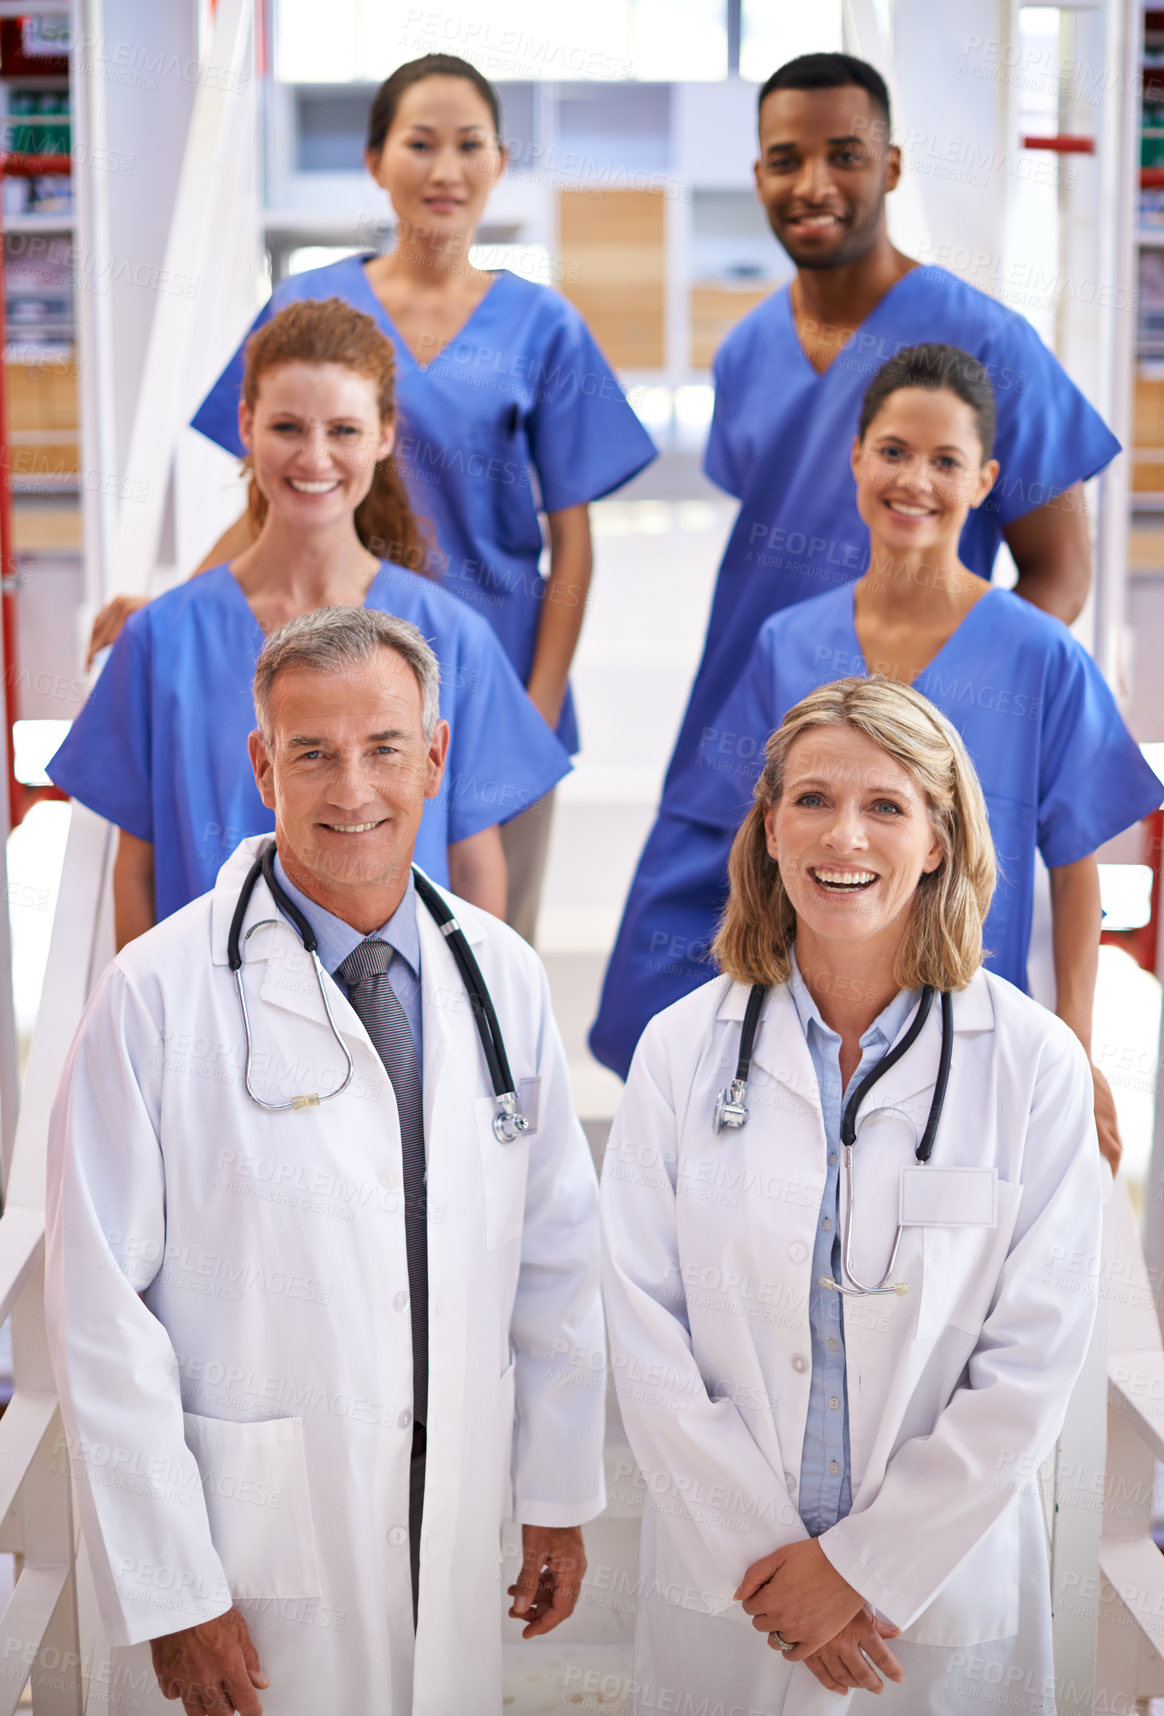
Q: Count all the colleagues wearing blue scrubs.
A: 4